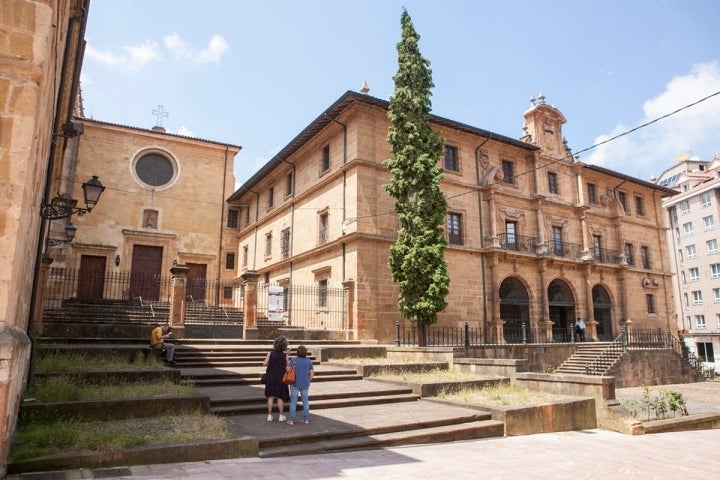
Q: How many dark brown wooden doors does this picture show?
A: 3